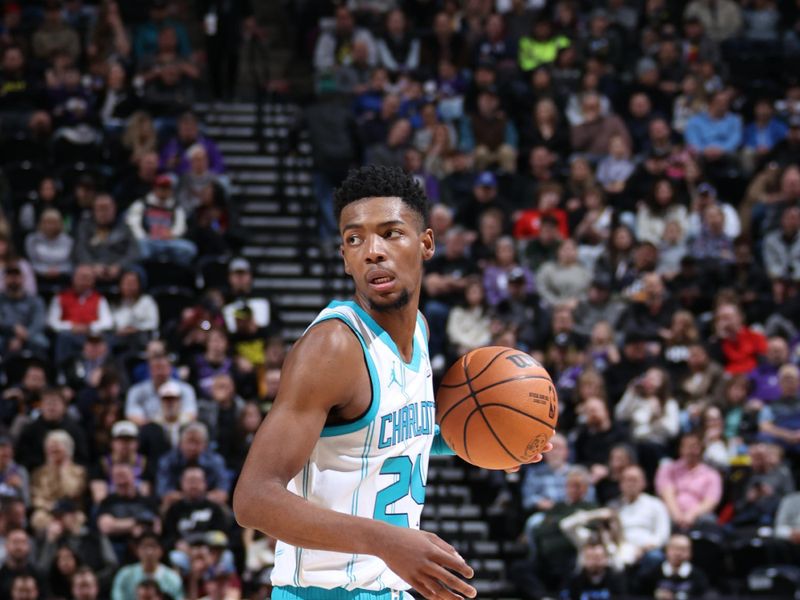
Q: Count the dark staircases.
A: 1